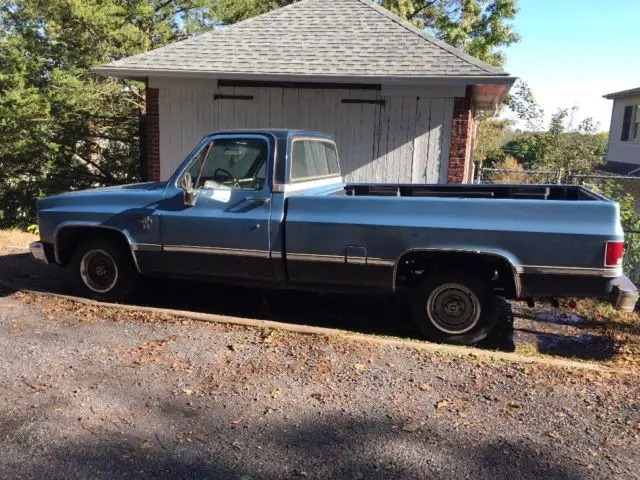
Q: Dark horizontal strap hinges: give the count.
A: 2